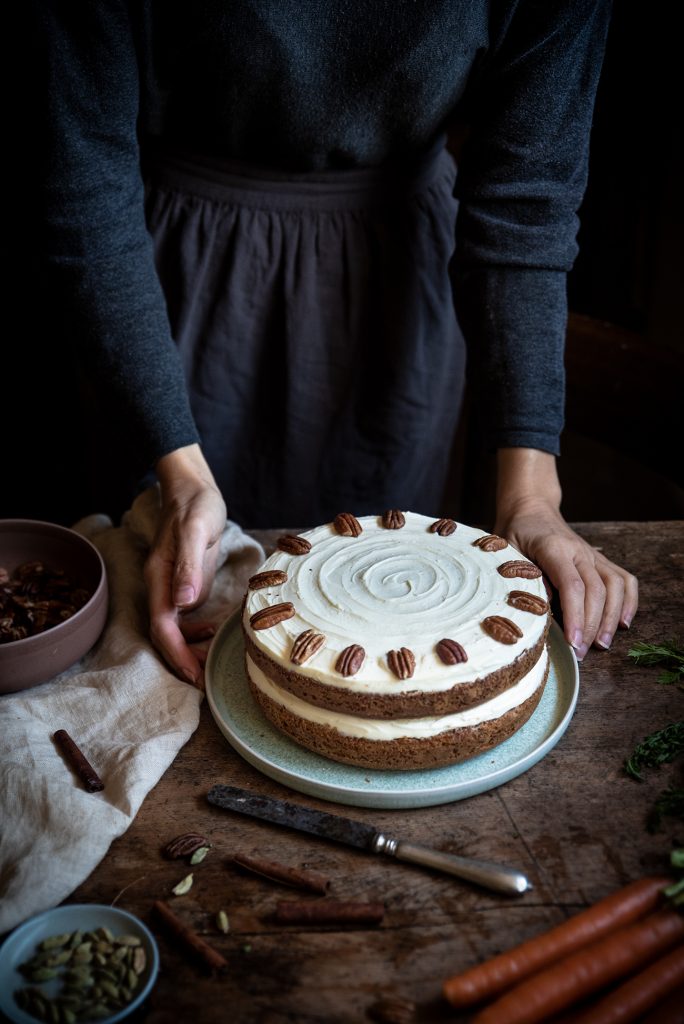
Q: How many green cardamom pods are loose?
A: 3